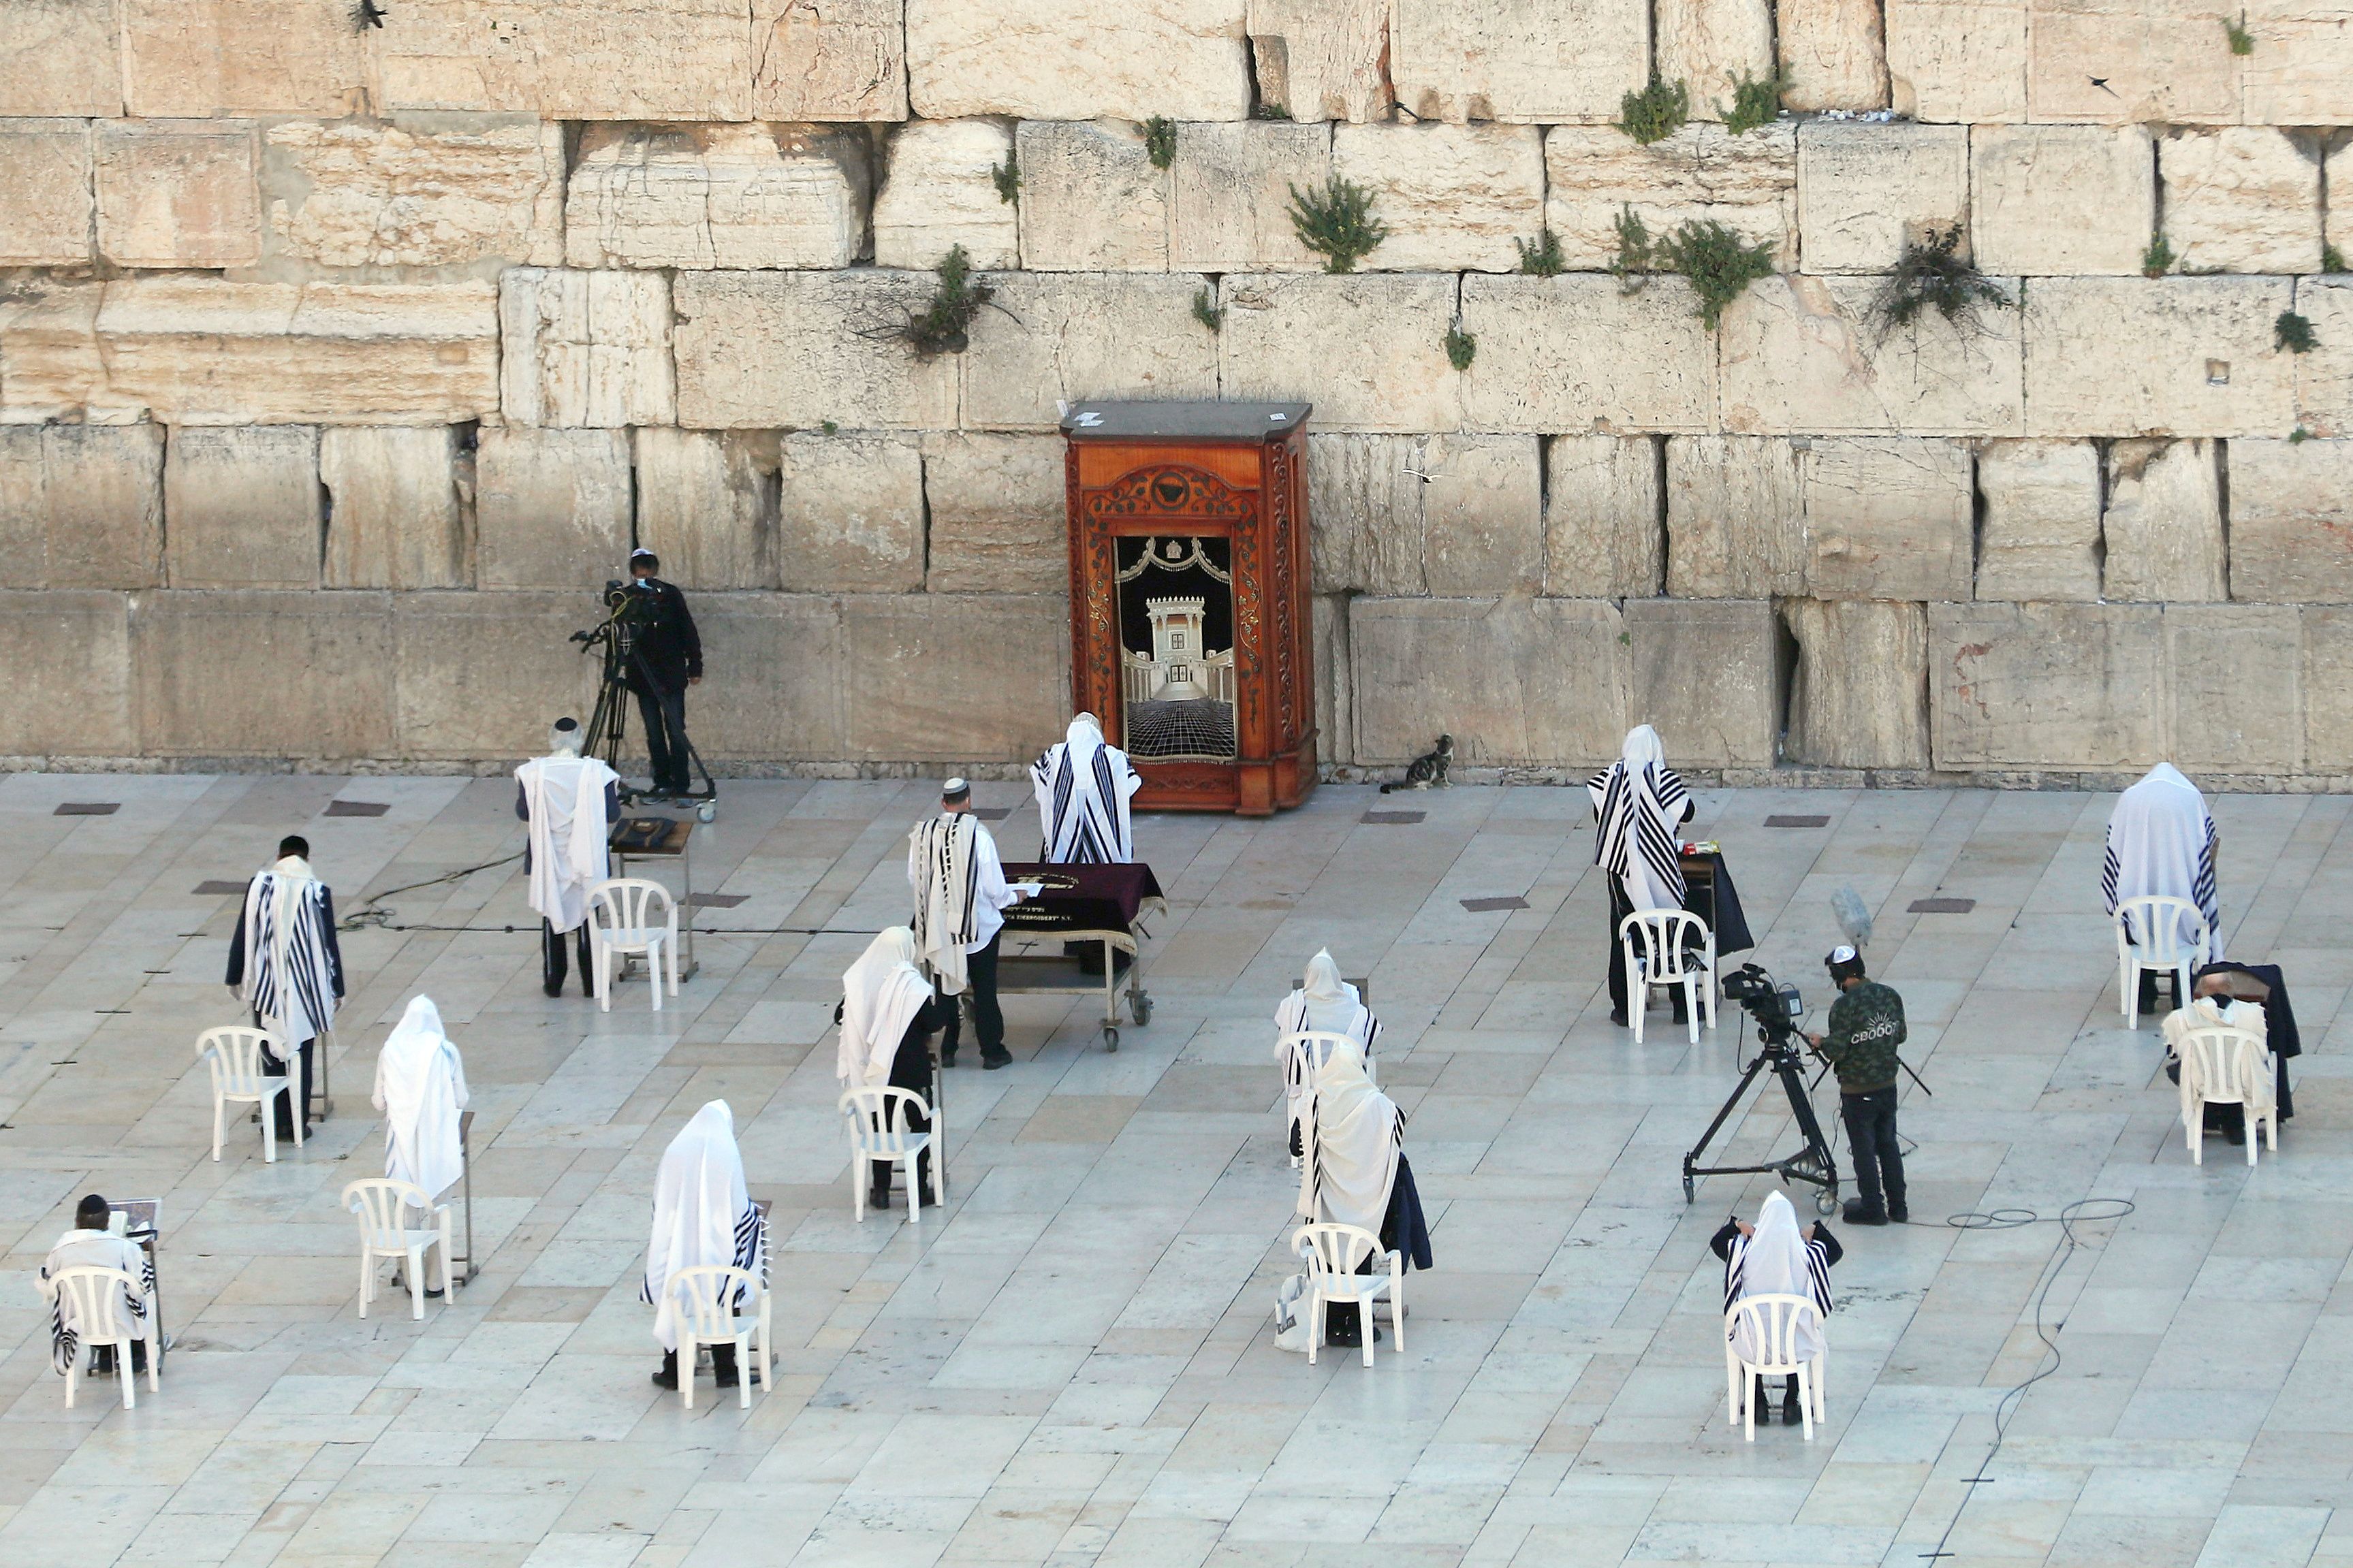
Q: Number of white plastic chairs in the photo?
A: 12